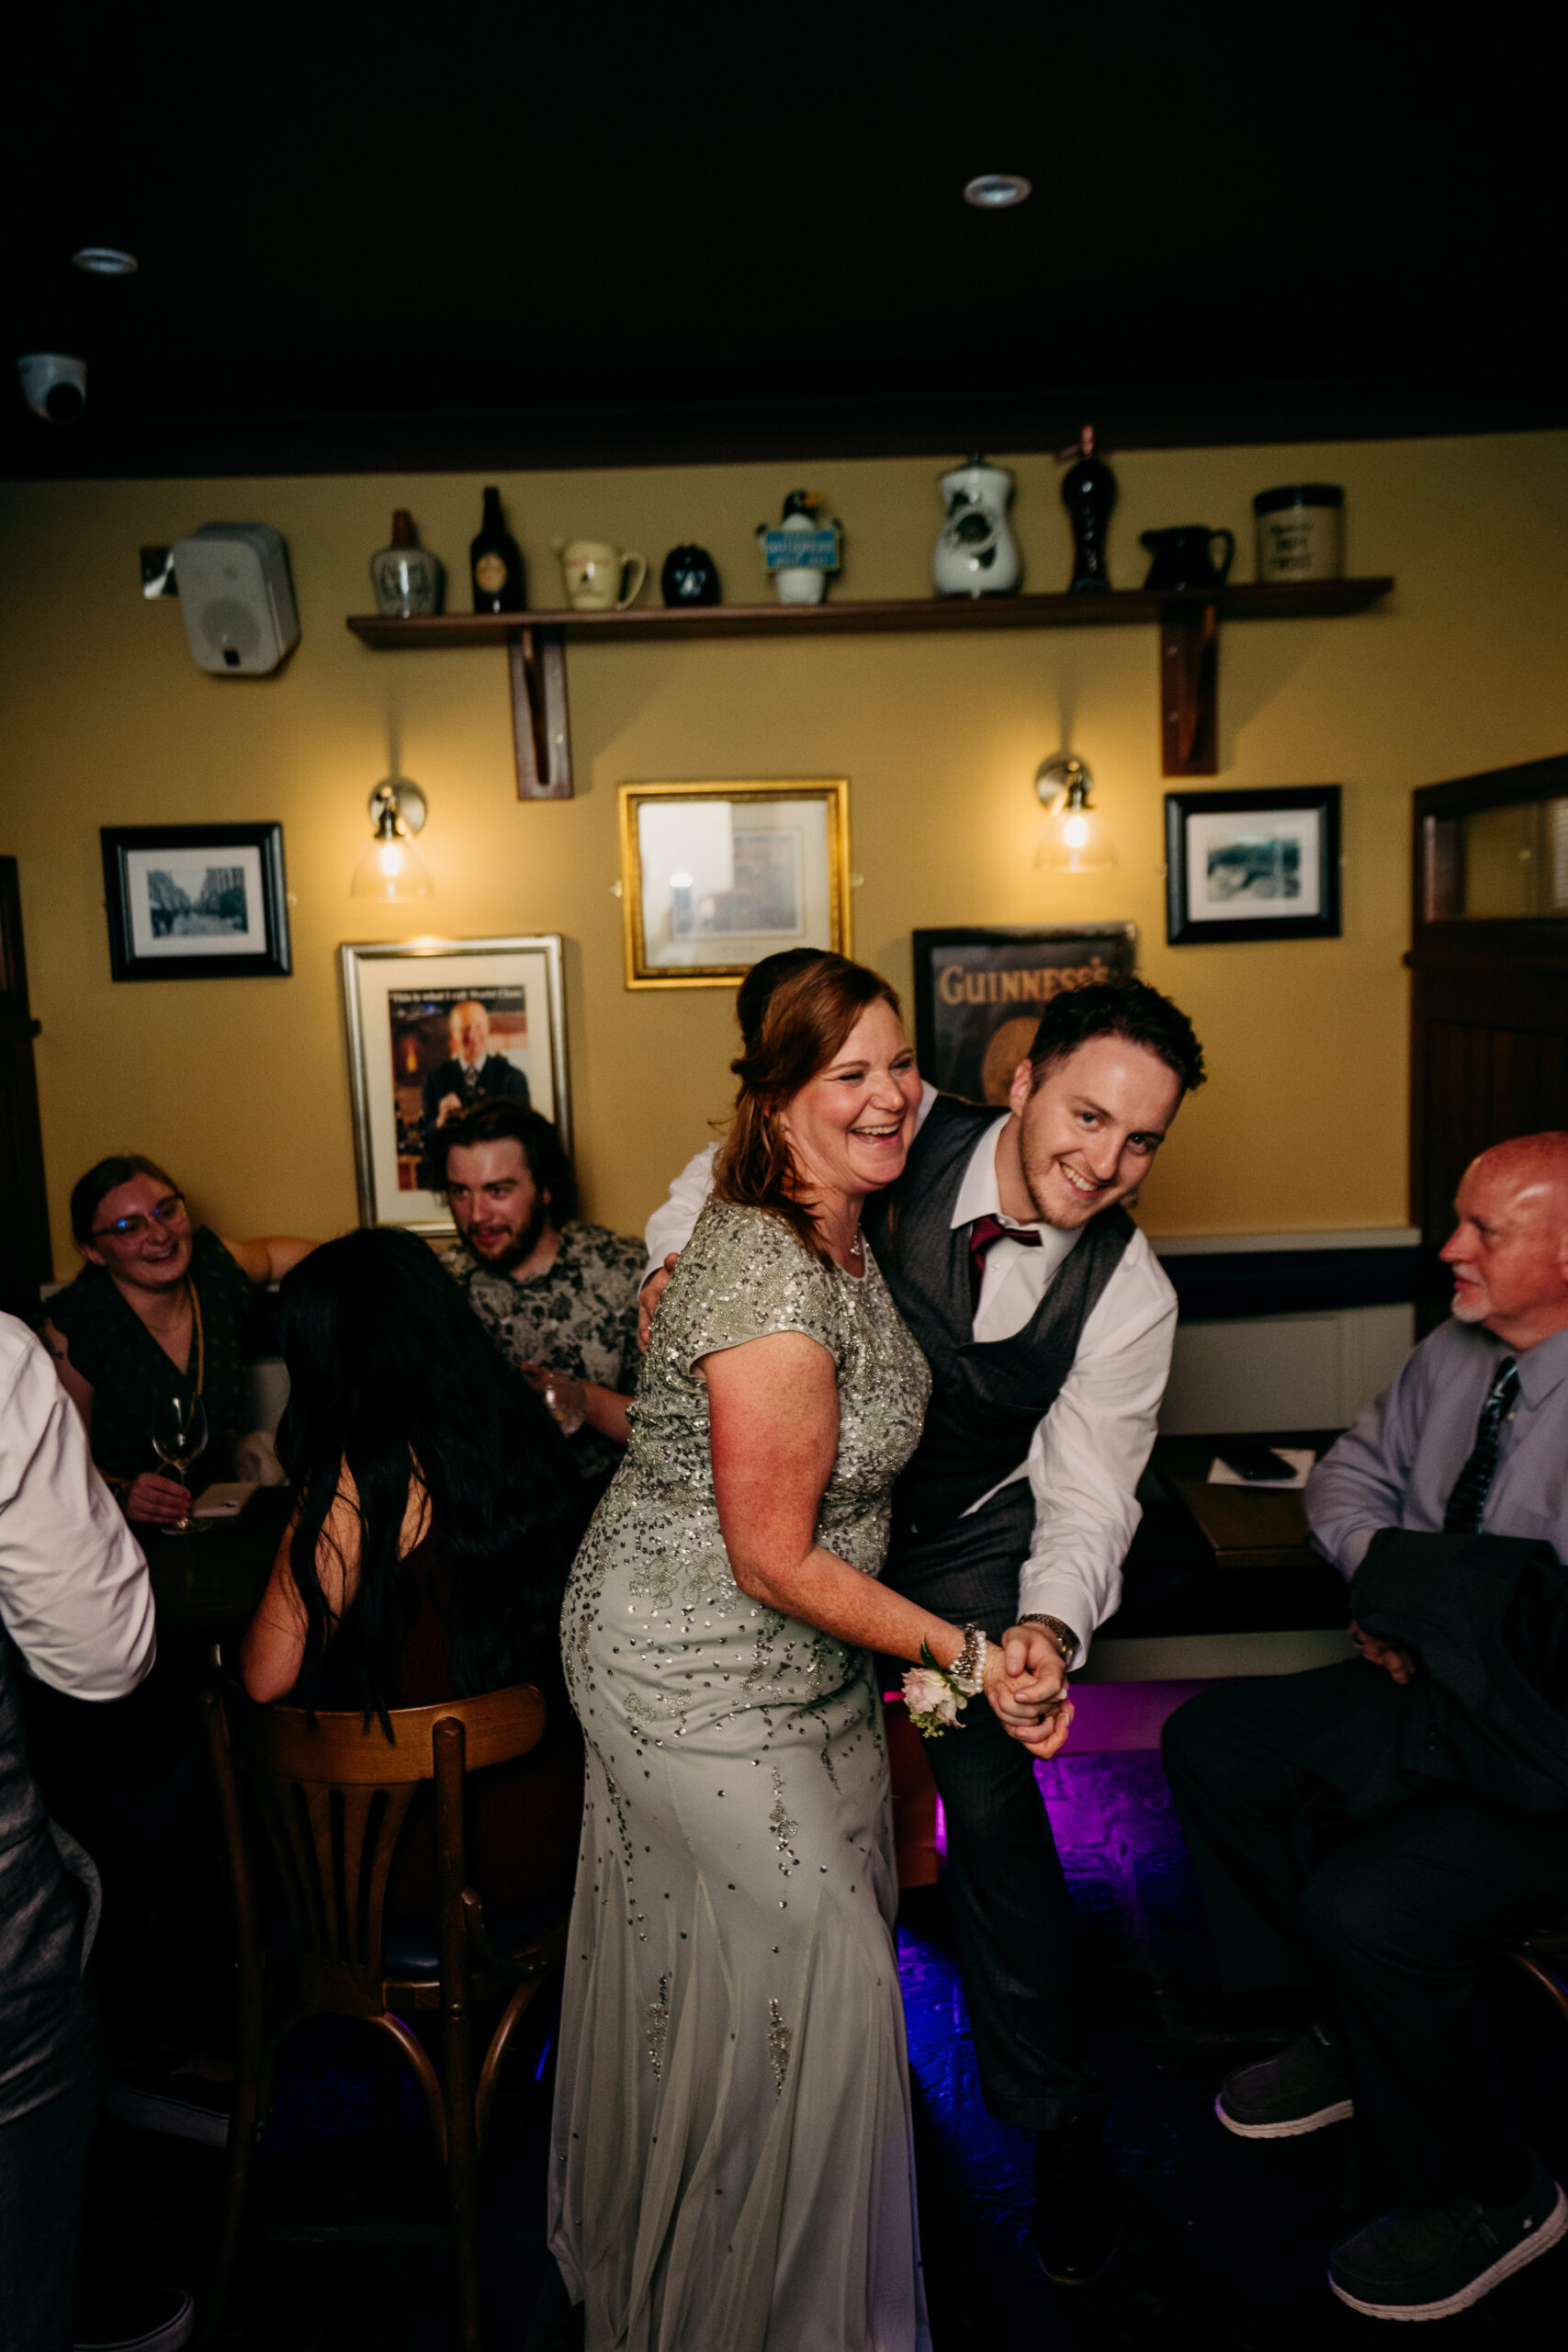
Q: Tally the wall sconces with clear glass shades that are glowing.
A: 2